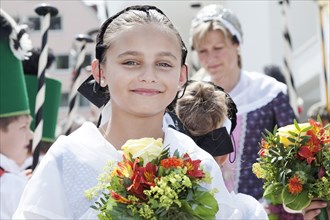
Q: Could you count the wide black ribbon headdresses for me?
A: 2